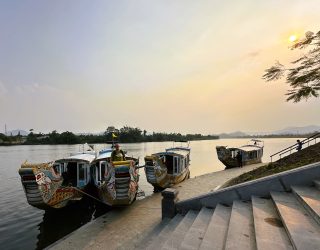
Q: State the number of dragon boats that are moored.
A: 4